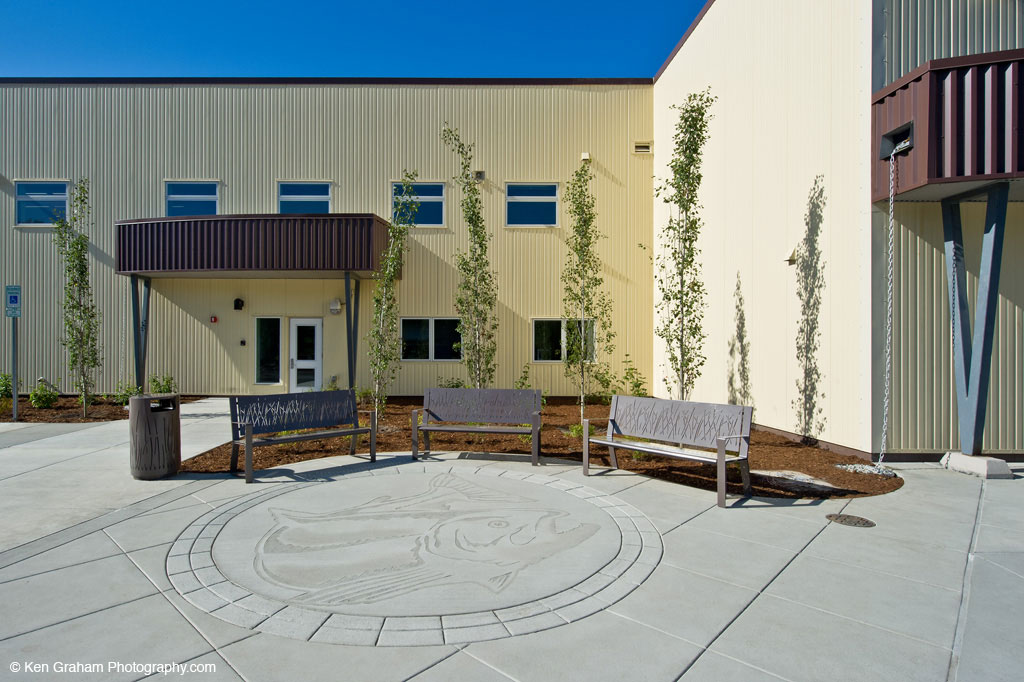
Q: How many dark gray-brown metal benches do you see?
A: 3